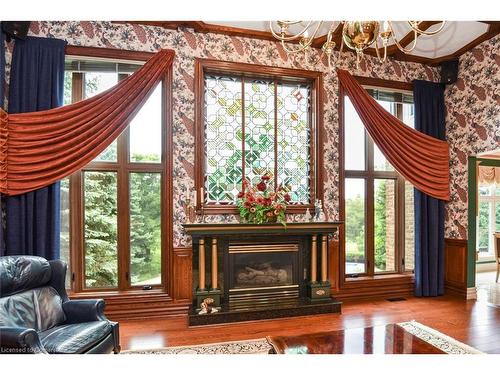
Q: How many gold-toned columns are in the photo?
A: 4